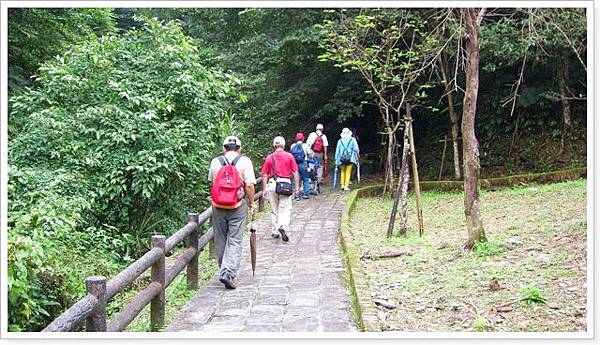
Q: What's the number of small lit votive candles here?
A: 0